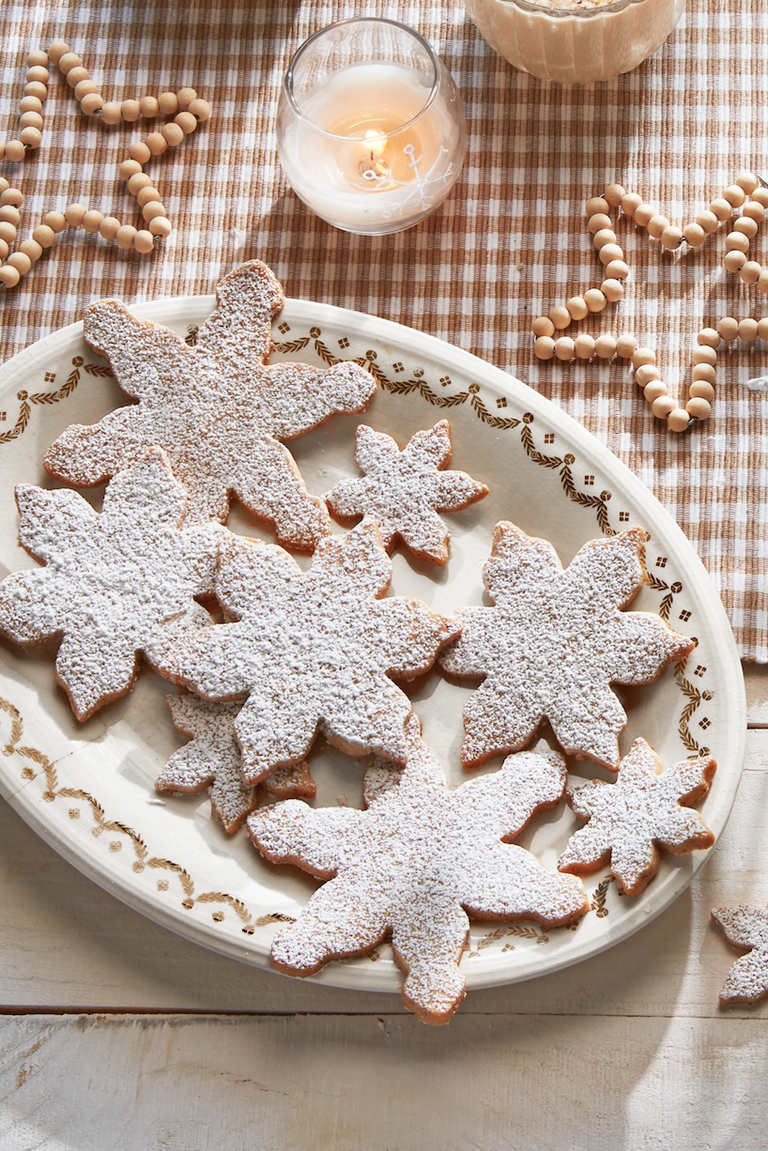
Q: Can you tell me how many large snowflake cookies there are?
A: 5